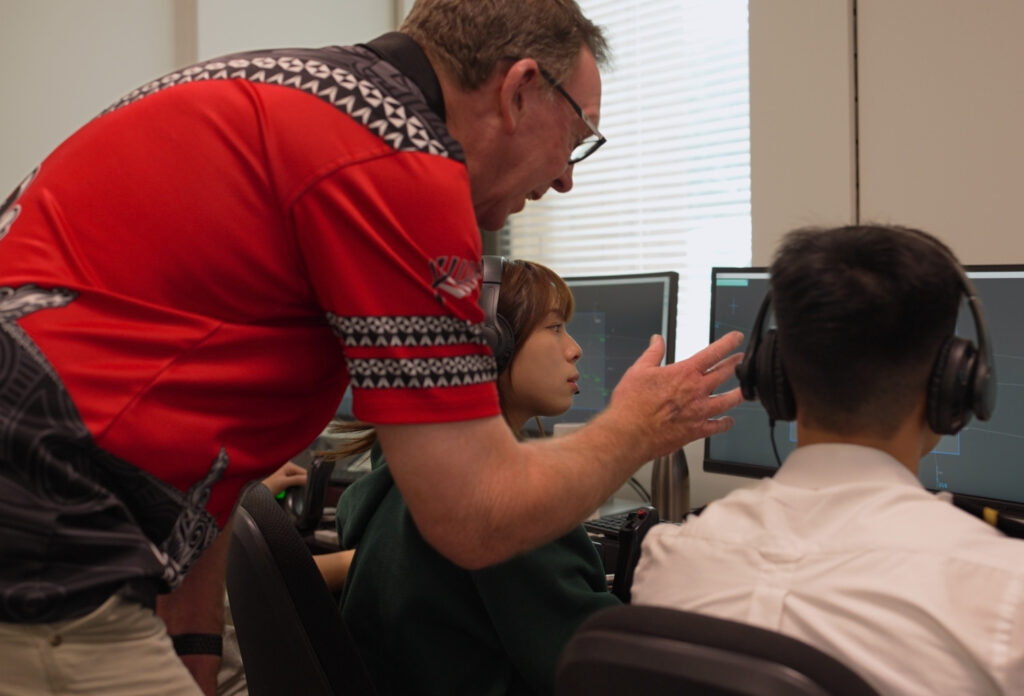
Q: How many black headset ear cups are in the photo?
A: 3